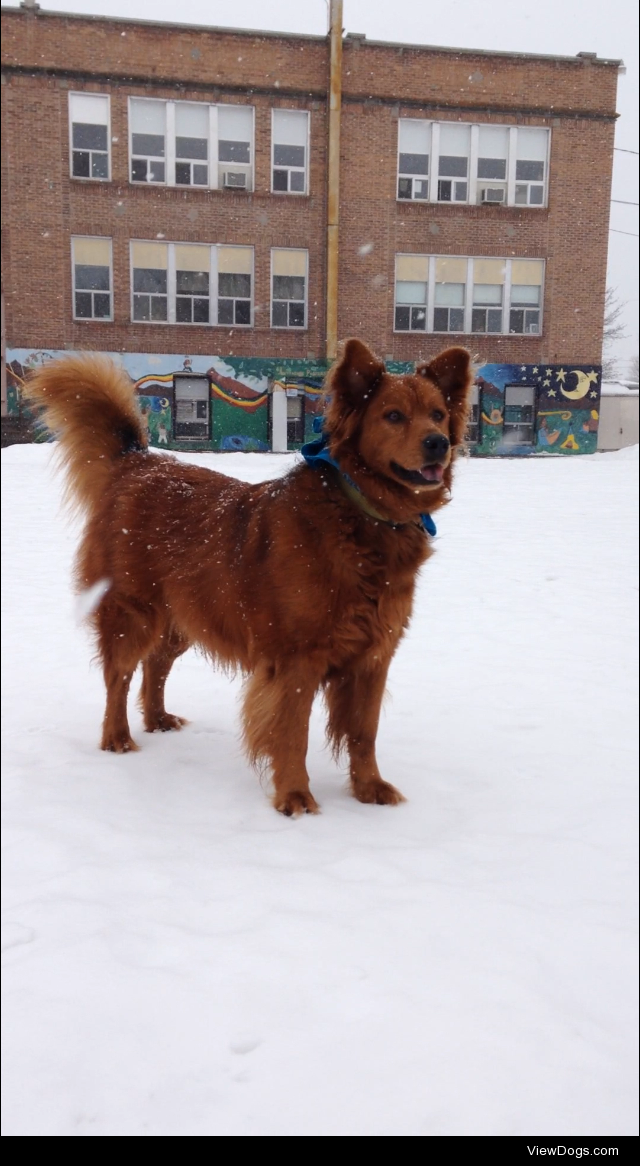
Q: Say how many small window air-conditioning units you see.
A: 2